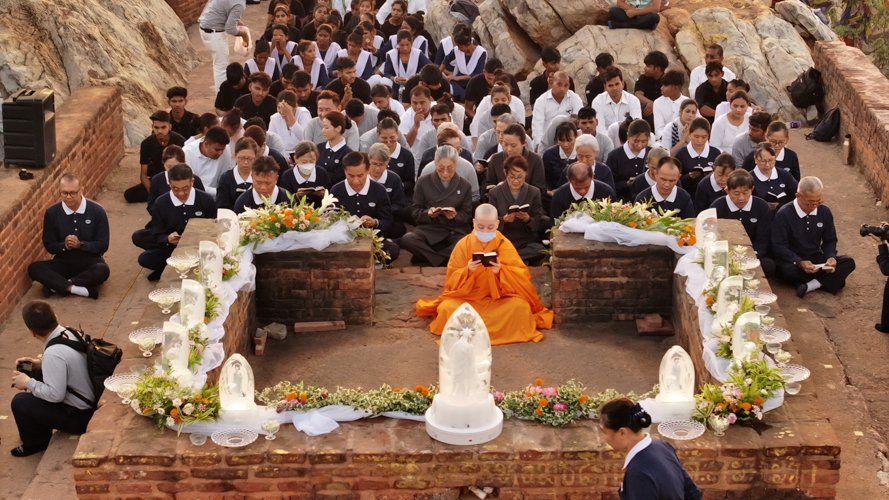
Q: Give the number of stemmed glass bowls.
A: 10